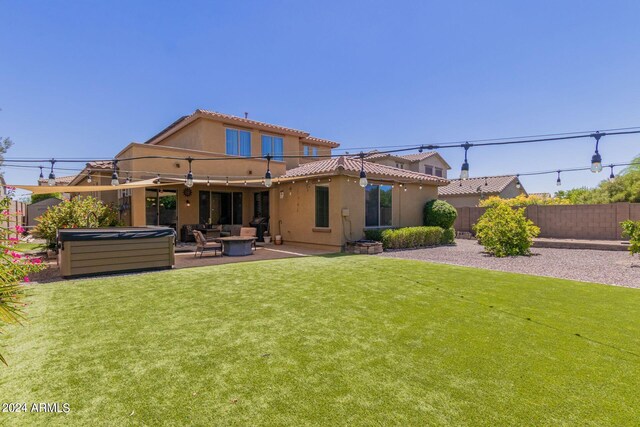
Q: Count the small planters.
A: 2